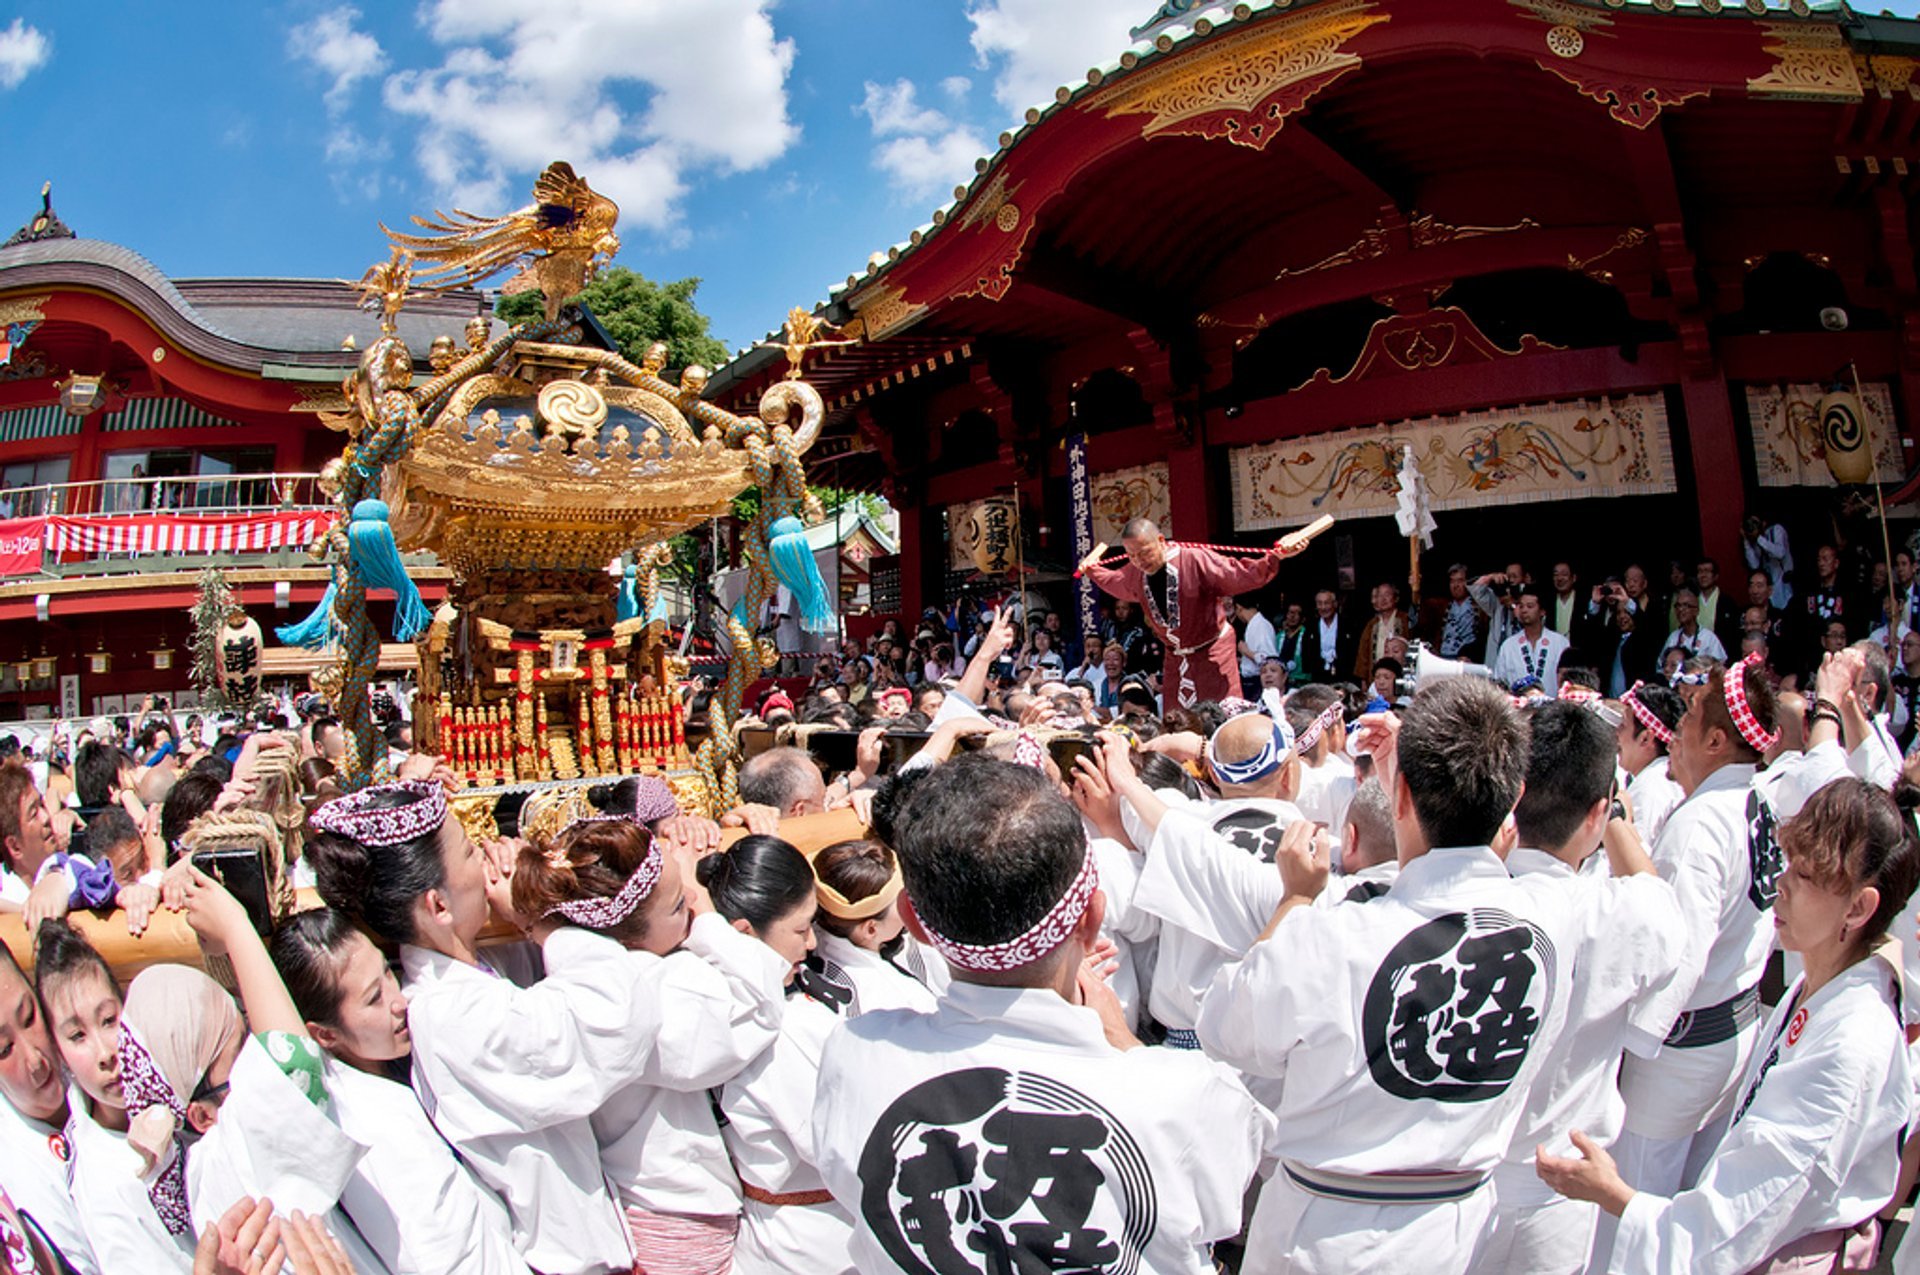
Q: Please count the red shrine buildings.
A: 2